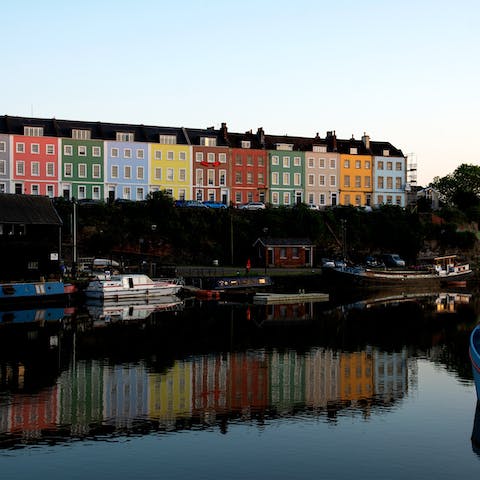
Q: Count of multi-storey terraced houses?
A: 11